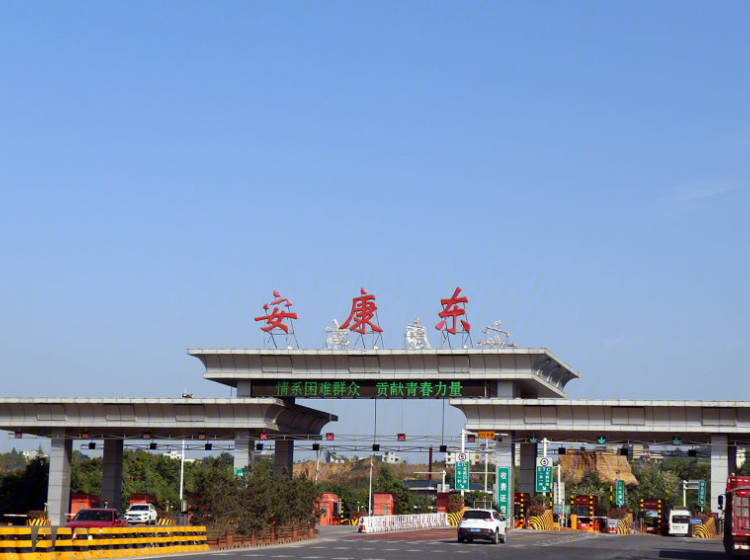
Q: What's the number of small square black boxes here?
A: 10